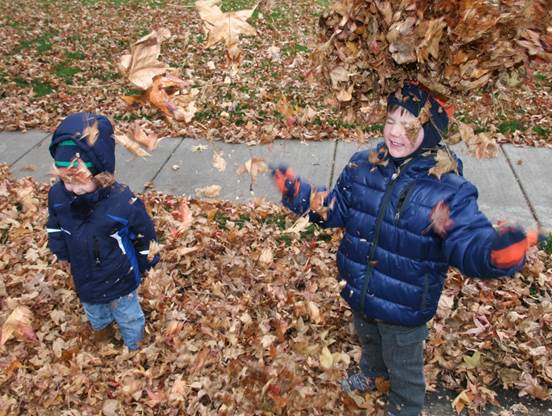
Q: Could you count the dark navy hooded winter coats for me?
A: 2